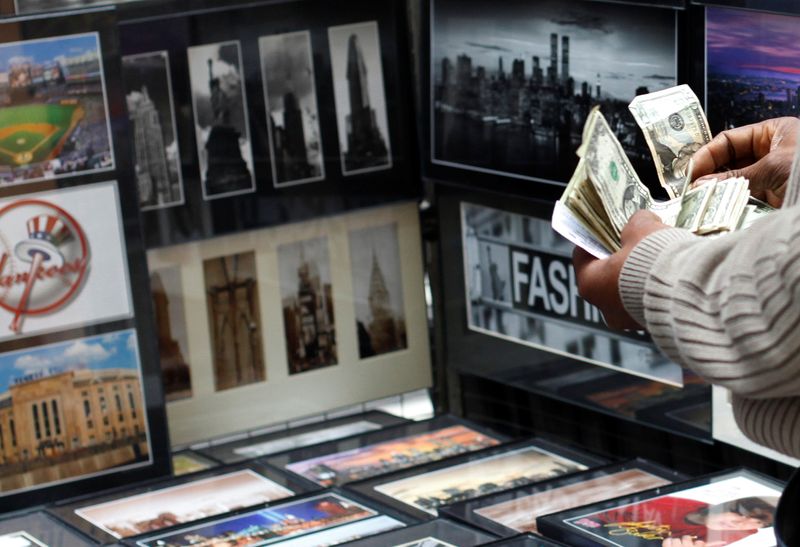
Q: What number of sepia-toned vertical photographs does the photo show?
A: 4